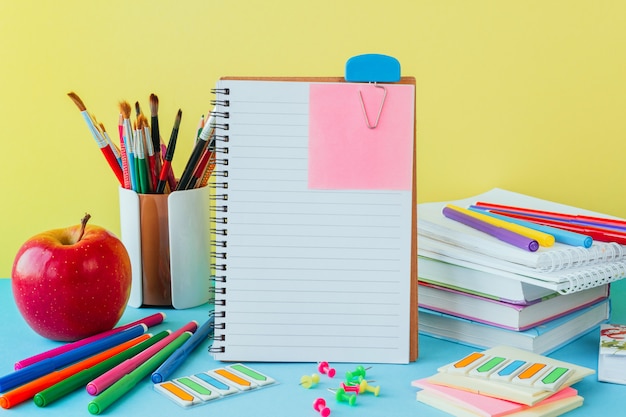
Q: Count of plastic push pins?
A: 8